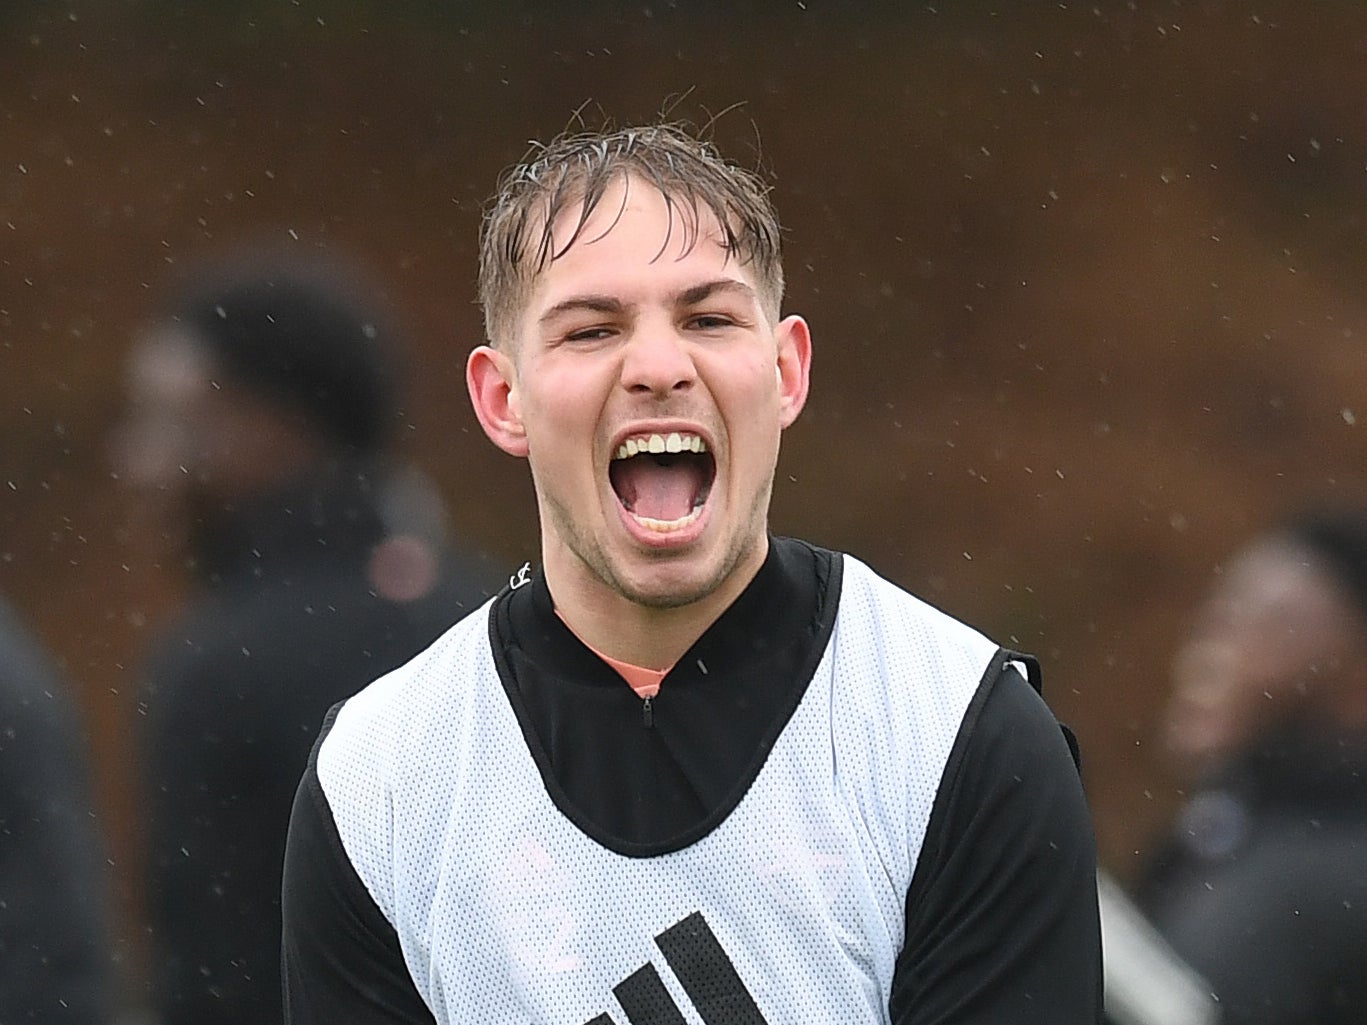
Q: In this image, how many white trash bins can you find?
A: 0